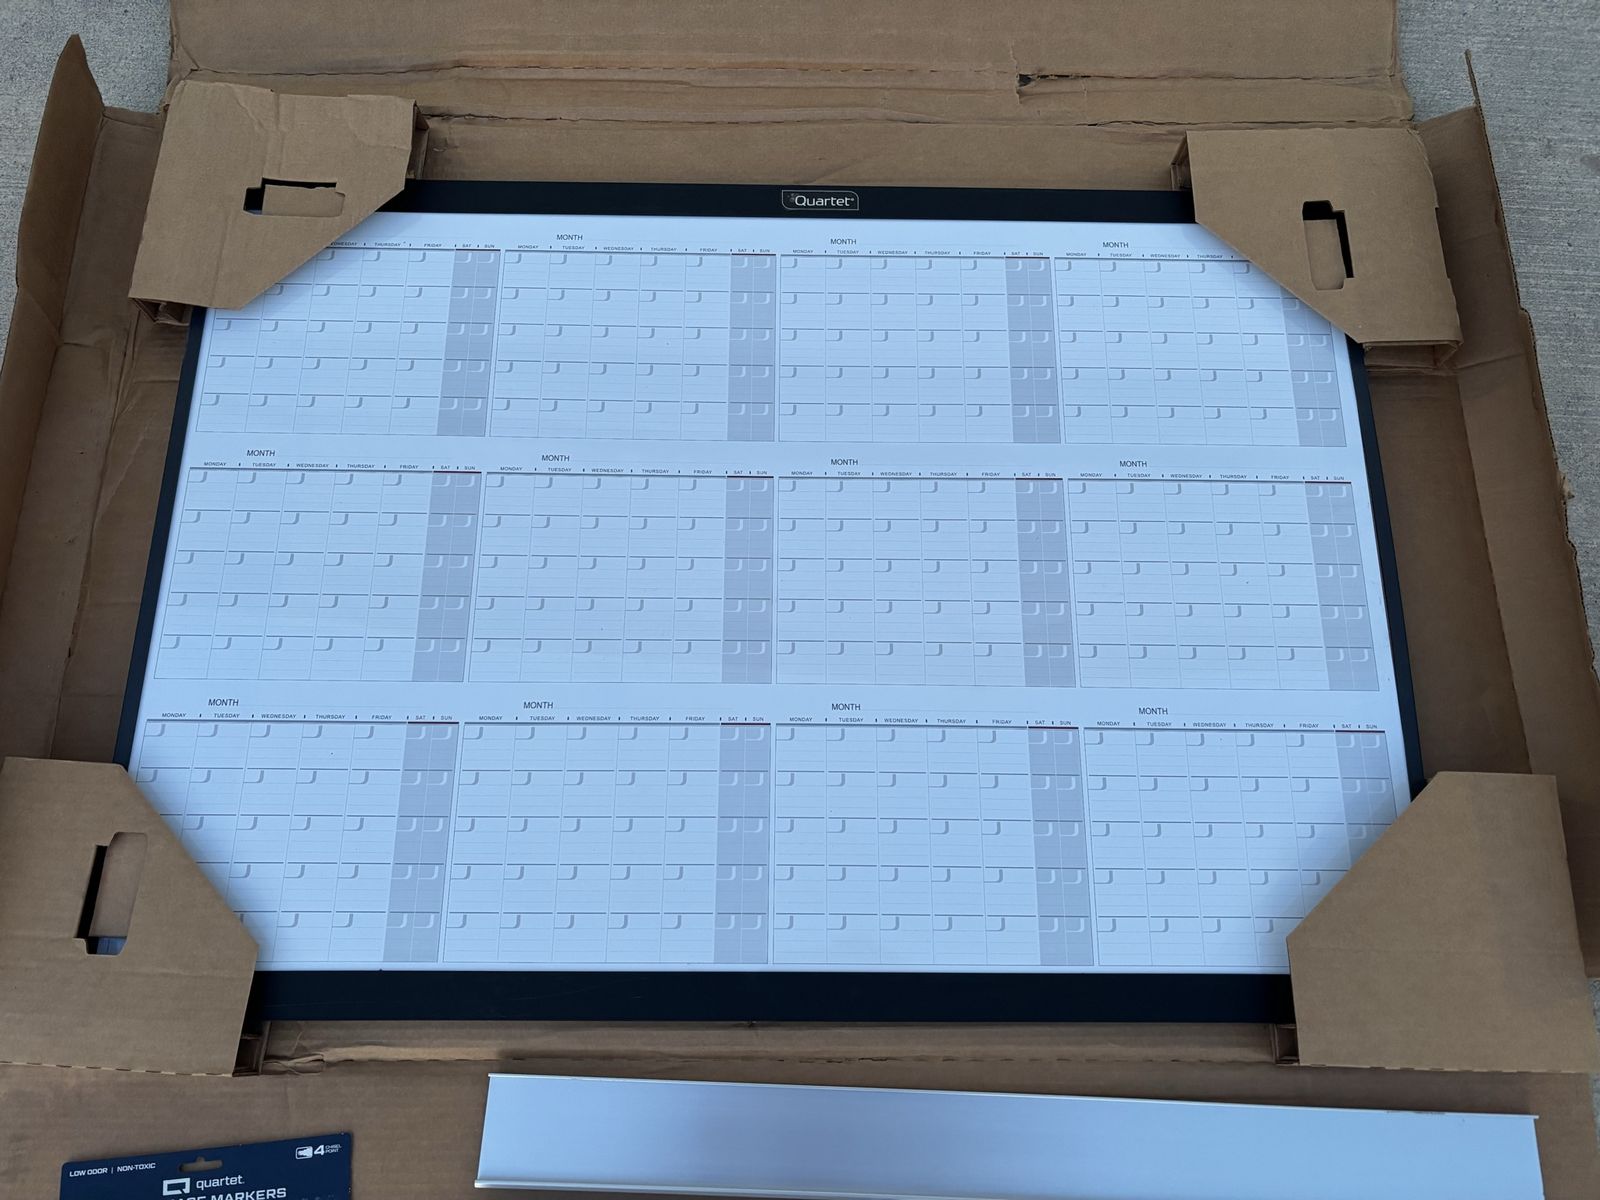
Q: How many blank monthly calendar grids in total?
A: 12